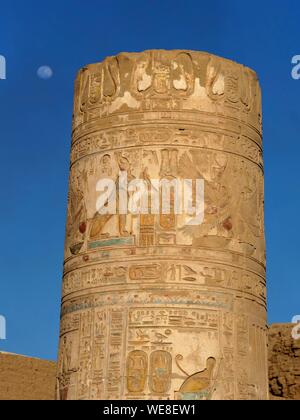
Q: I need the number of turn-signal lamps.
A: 0